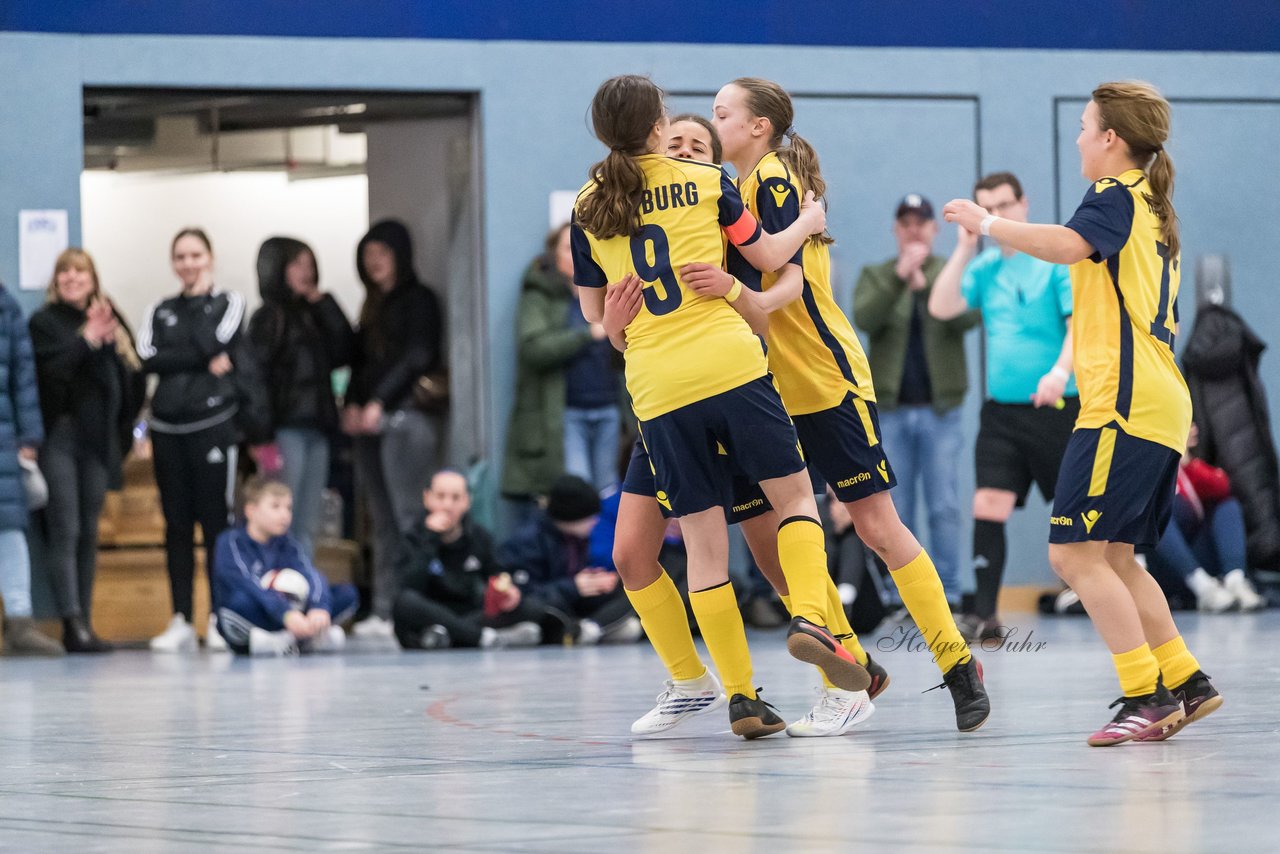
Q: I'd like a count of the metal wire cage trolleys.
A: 0